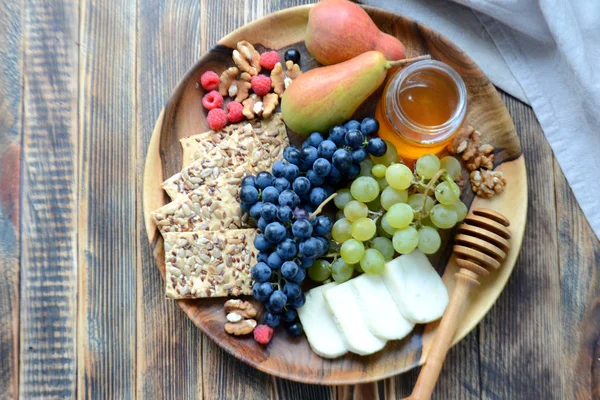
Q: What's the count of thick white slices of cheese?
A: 4